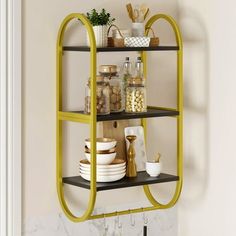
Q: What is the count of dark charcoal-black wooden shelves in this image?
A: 3